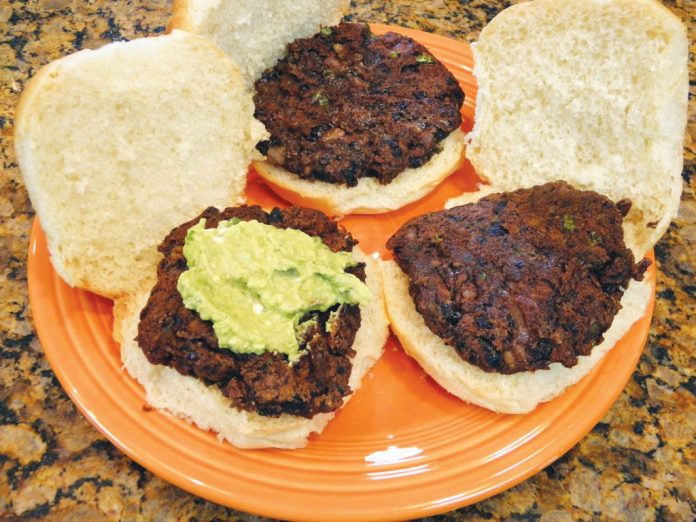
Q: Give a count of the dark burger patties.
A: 3